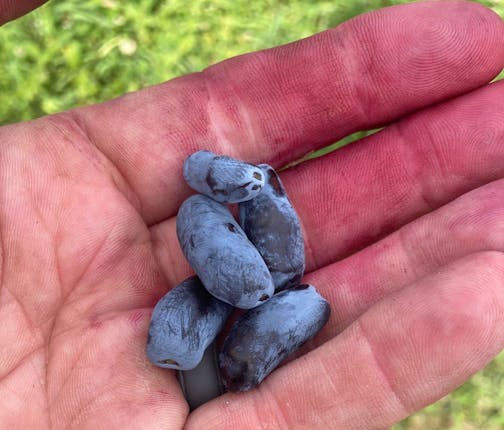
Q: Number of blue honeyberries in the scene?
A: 5